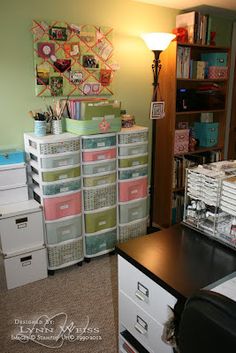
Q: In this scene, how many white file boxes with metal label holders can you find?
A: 2